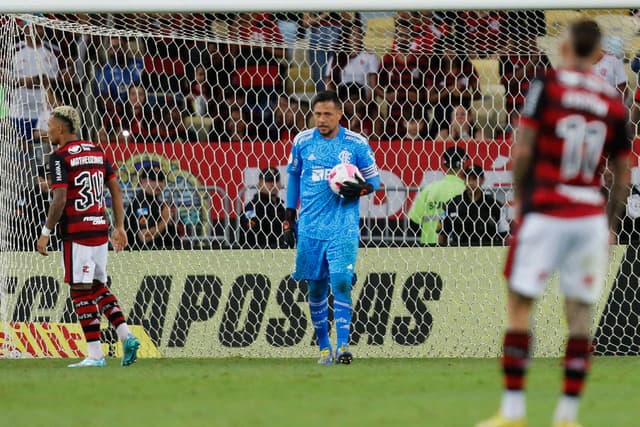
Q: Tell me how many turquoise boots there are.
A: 2